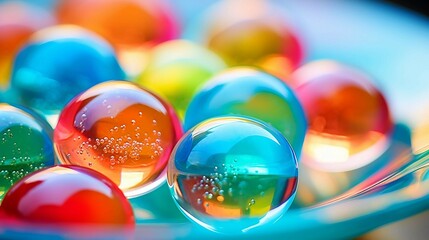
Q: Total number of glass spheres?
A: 11